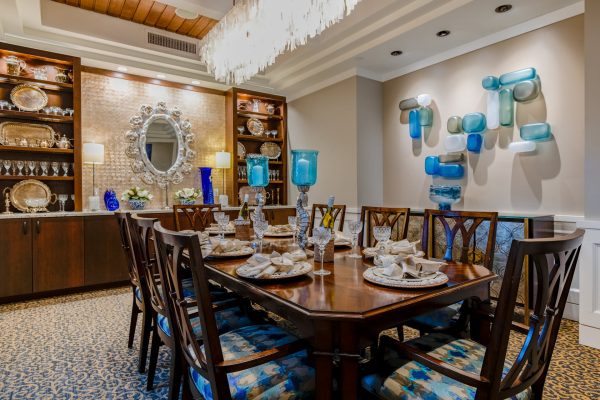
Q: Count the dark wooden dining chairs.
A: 8